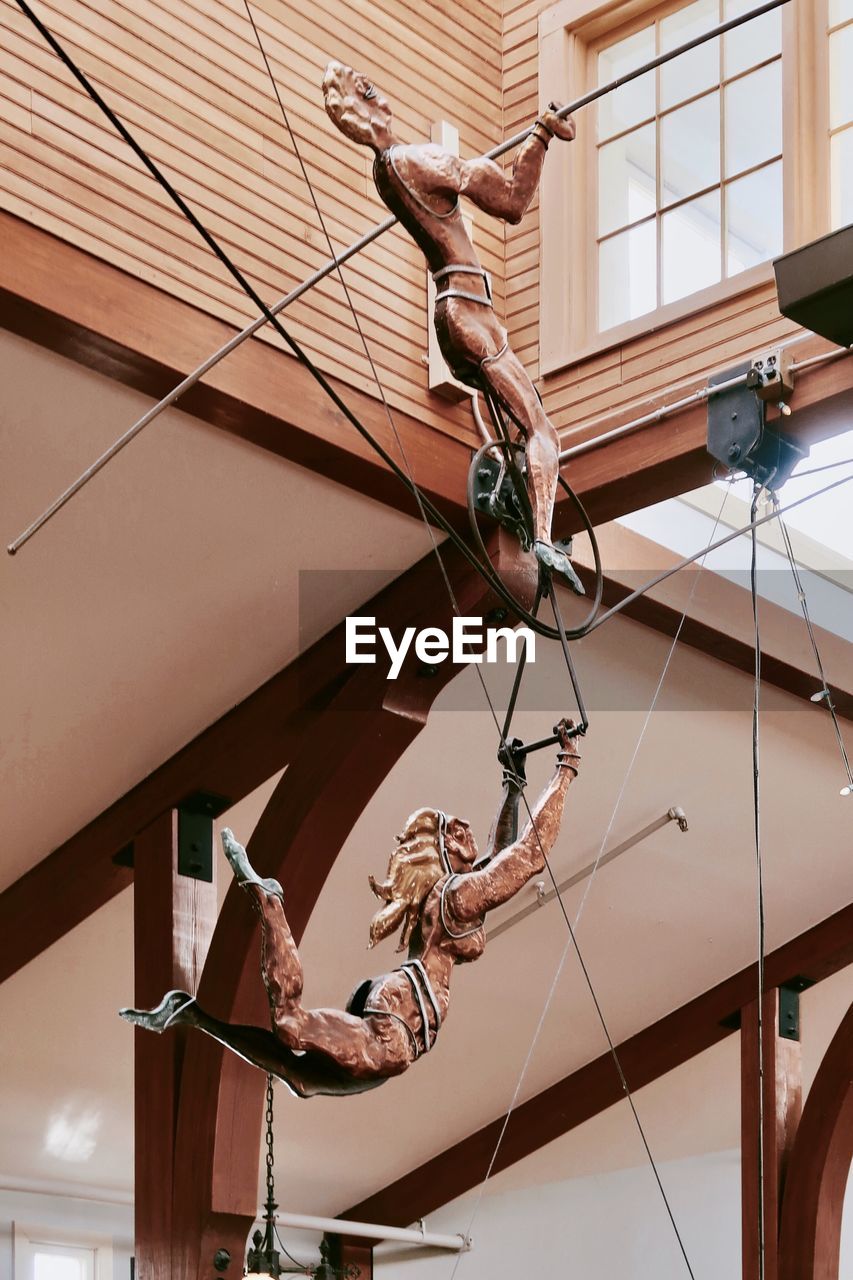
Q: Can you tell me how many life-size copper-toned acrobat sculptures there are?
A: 2